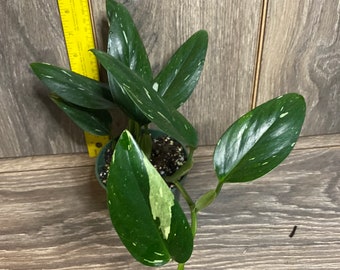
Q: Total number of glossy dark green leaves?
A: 7